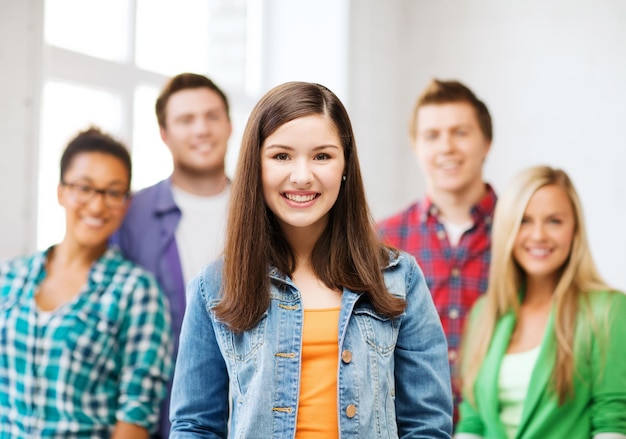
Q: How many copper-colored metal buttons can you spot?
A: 2